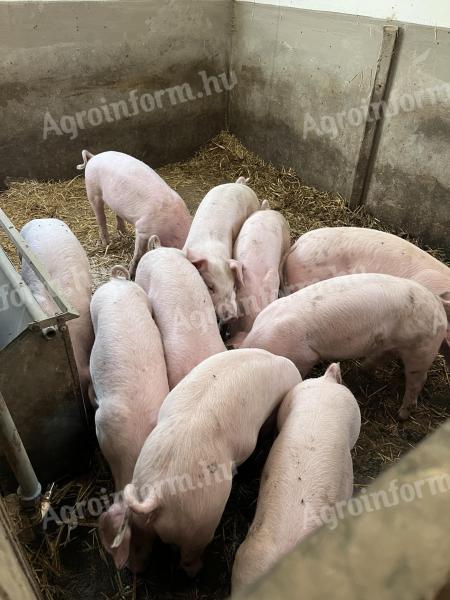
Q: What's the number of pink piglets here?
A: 10